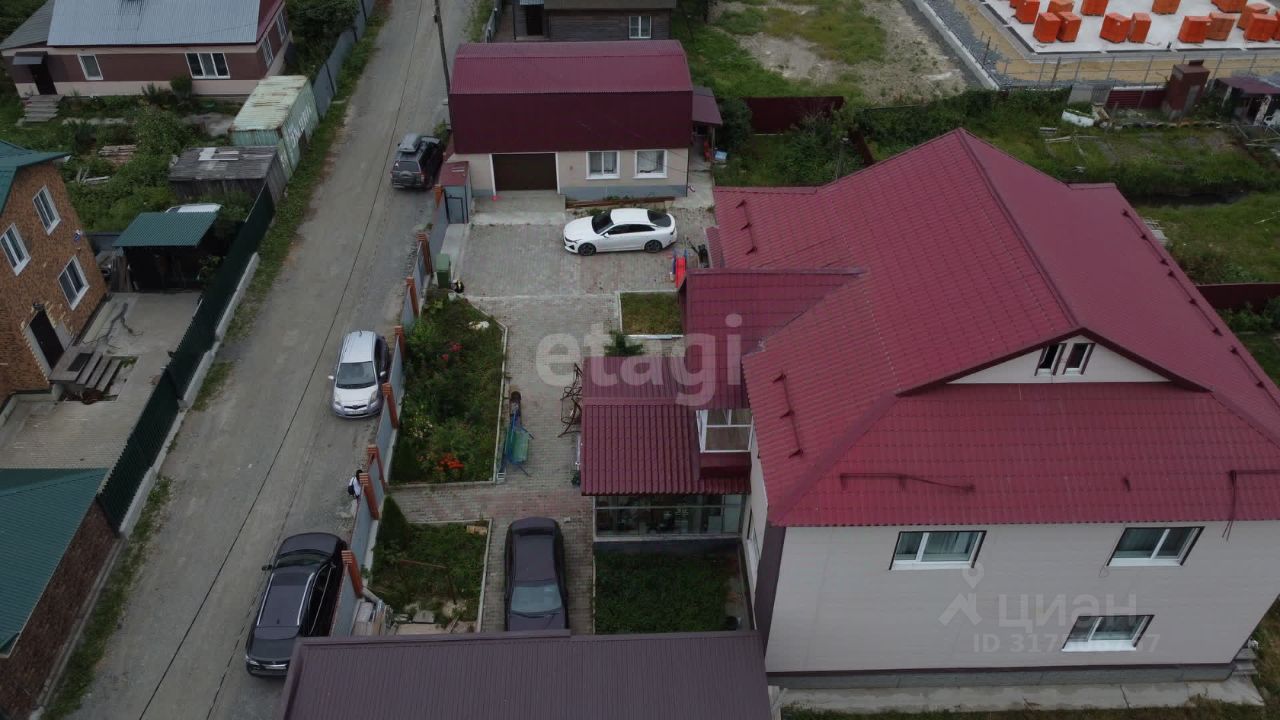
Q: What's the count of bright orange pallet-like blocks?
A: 15